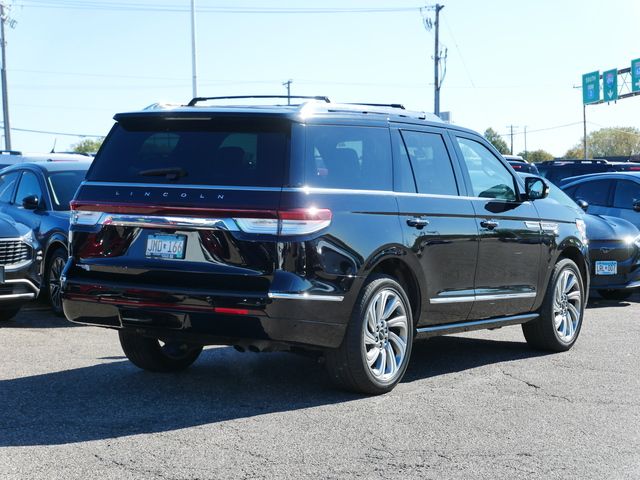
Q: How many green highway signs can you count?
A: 3